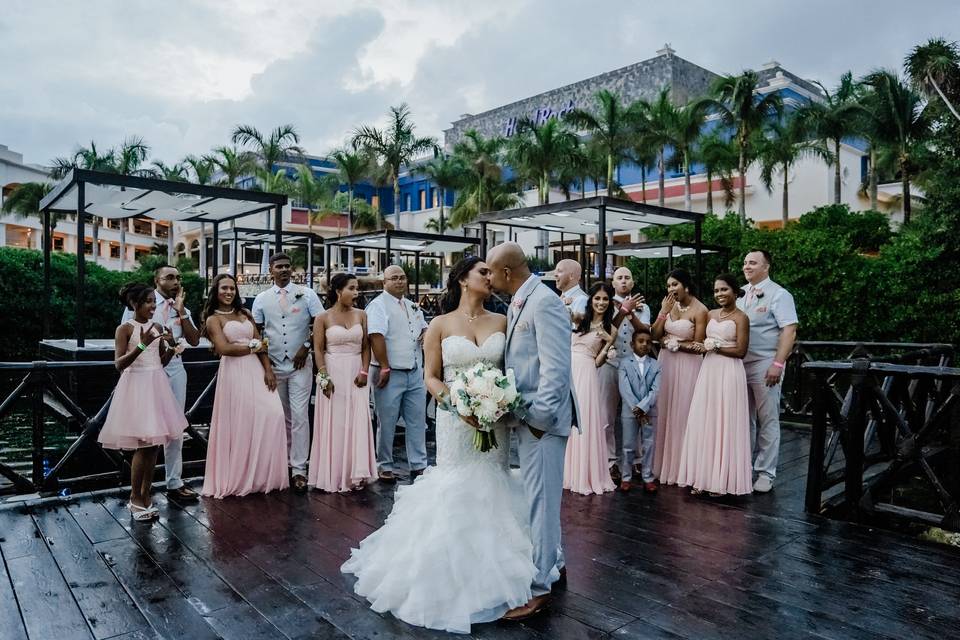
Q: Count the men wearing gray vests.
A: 6